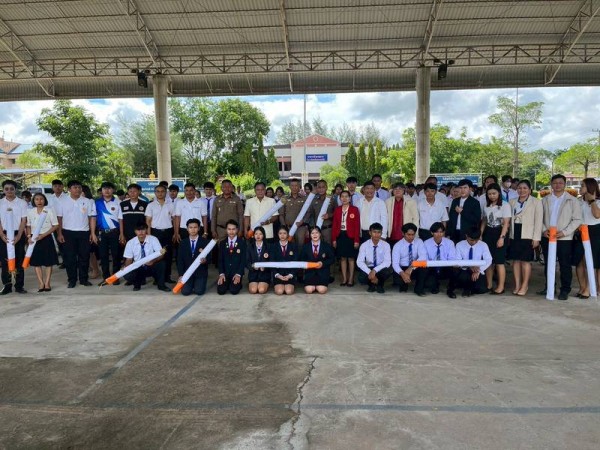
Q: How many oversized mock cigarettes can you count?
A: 11